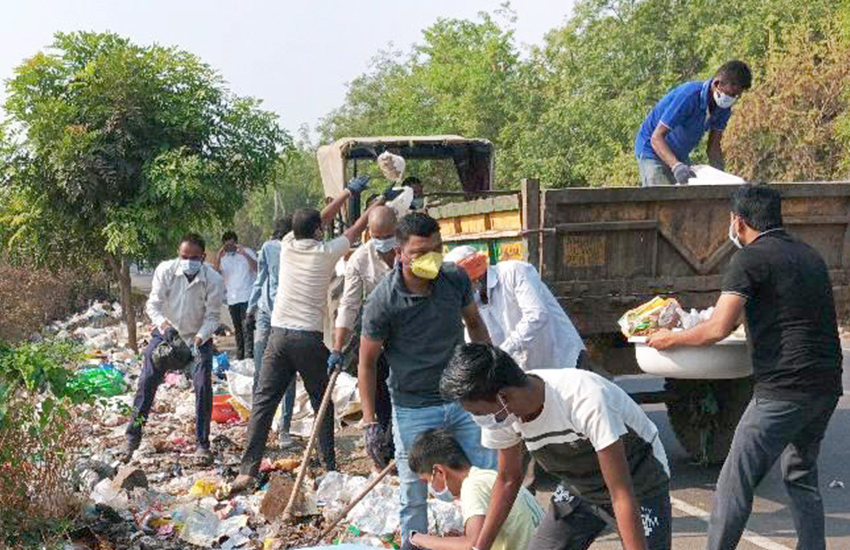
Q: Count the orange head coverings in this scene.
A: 1